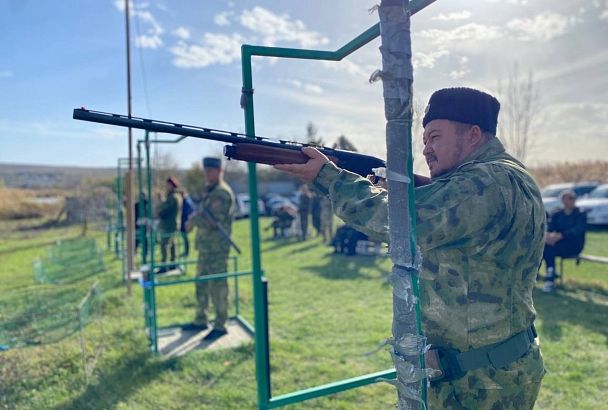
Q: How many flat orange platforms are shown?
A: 0